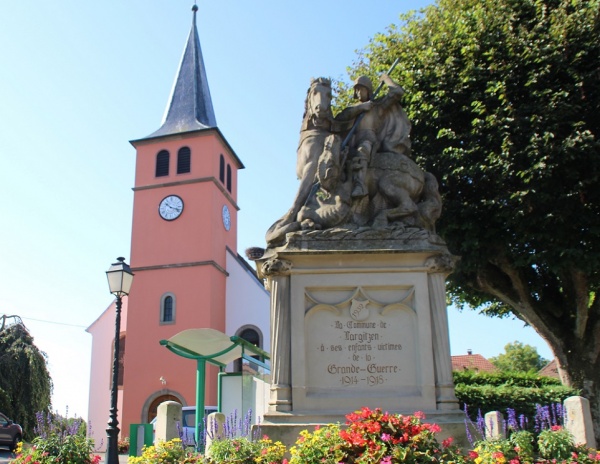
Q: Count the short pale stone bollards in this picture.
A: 4